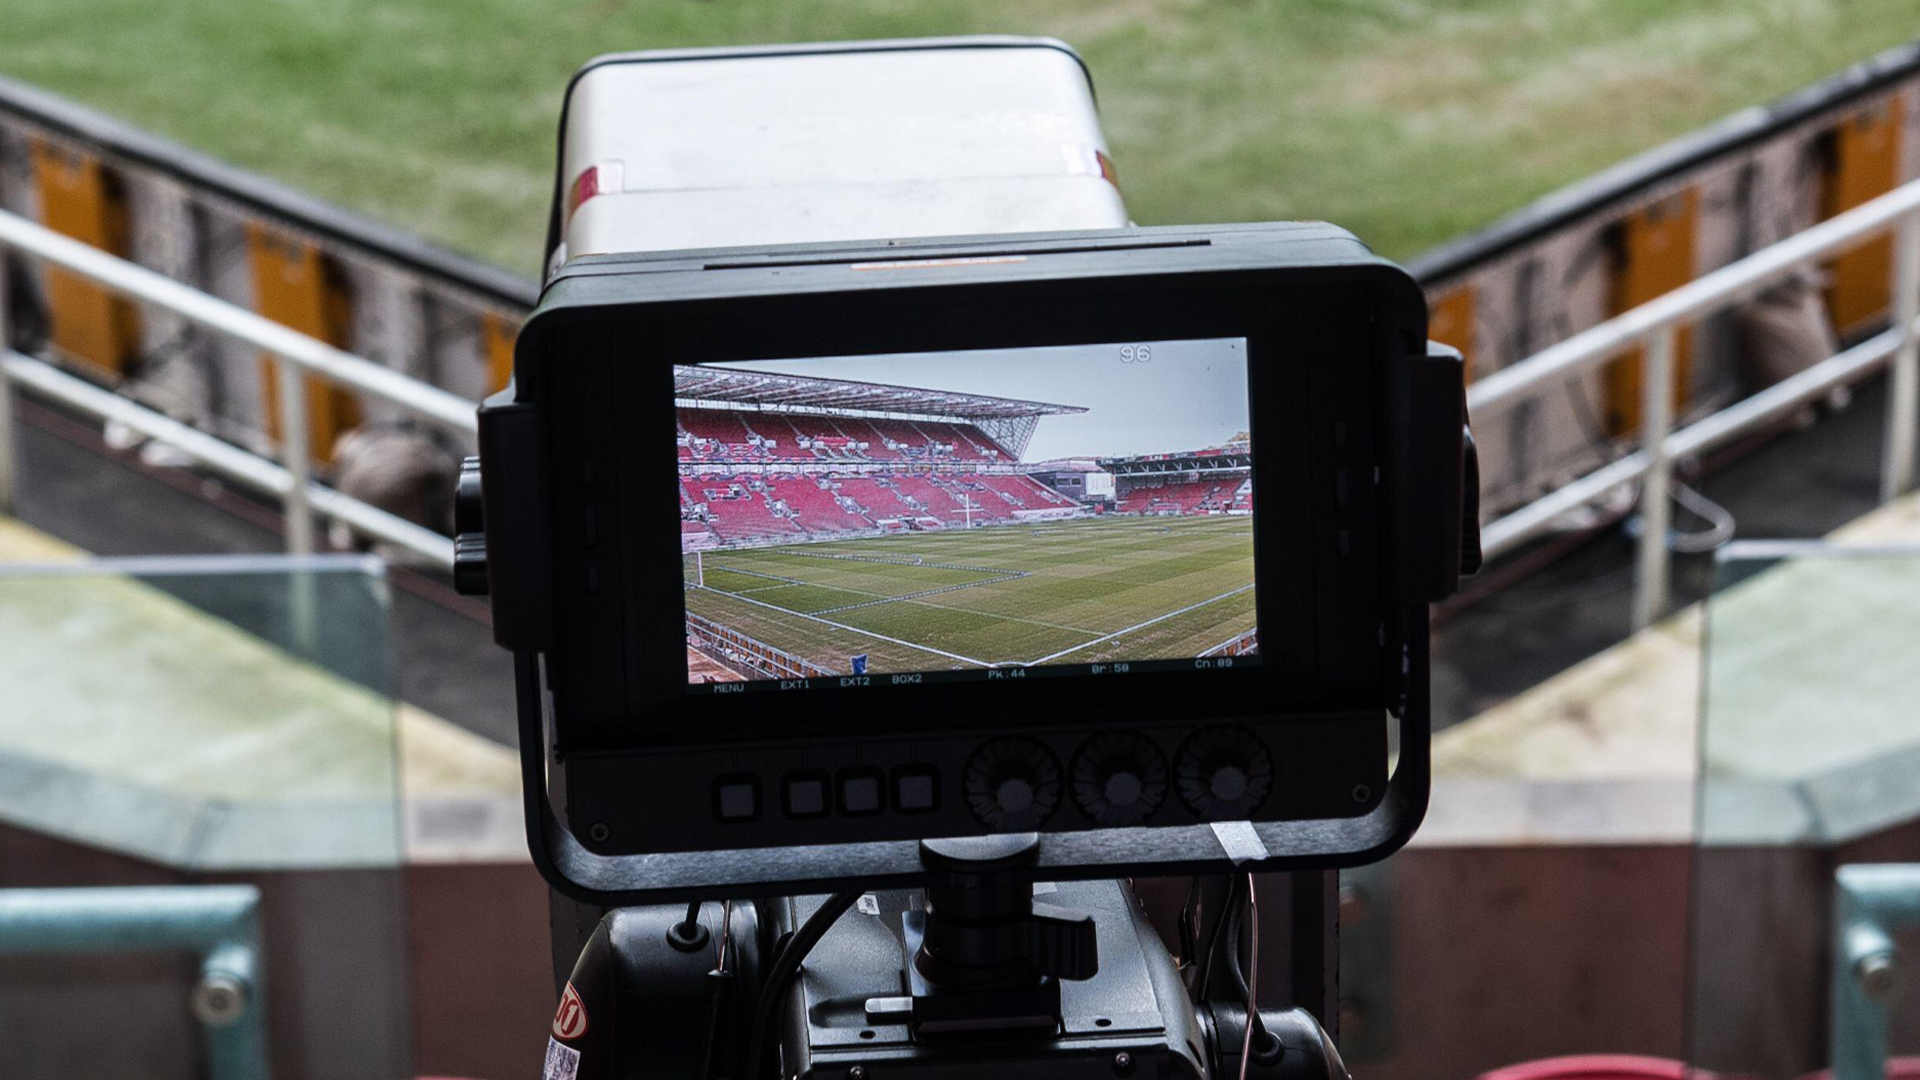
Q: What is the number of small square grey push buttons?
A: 4